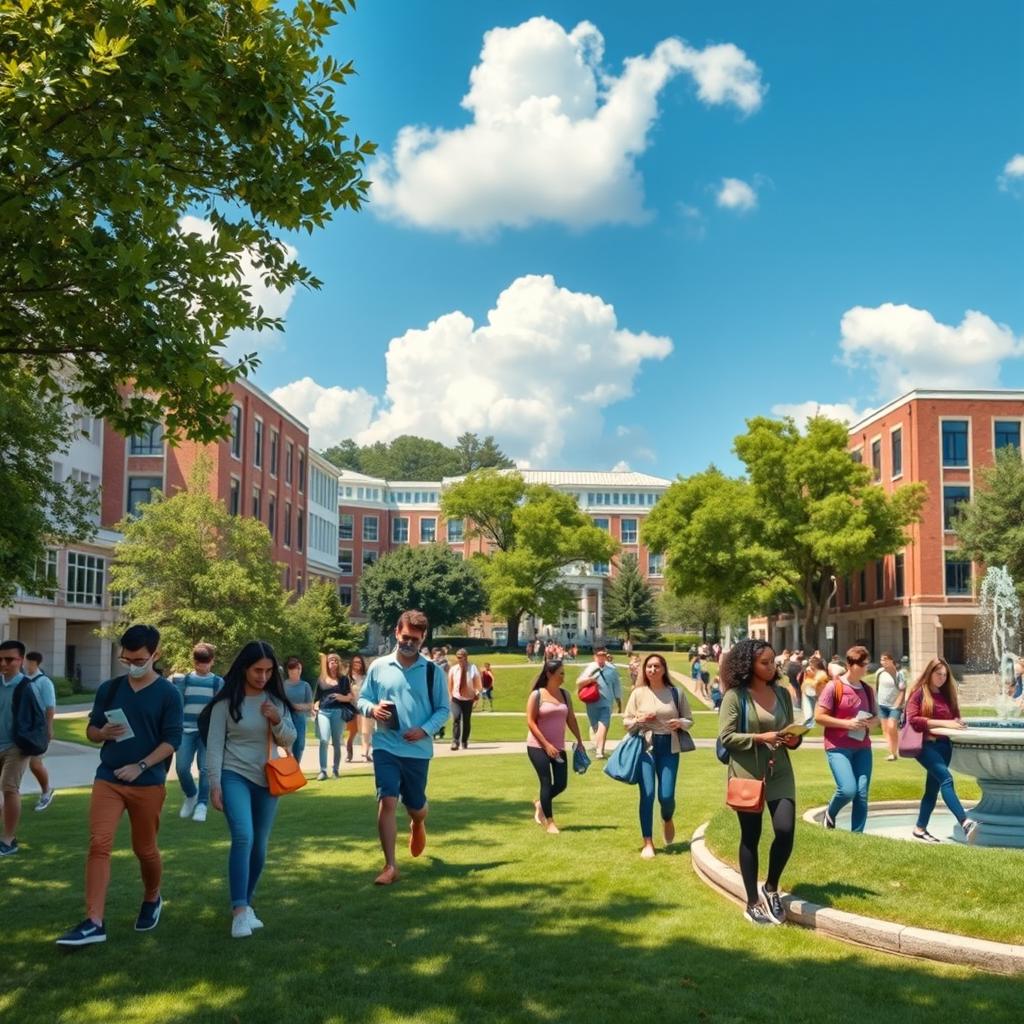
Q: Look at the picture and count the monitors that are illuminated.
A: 0